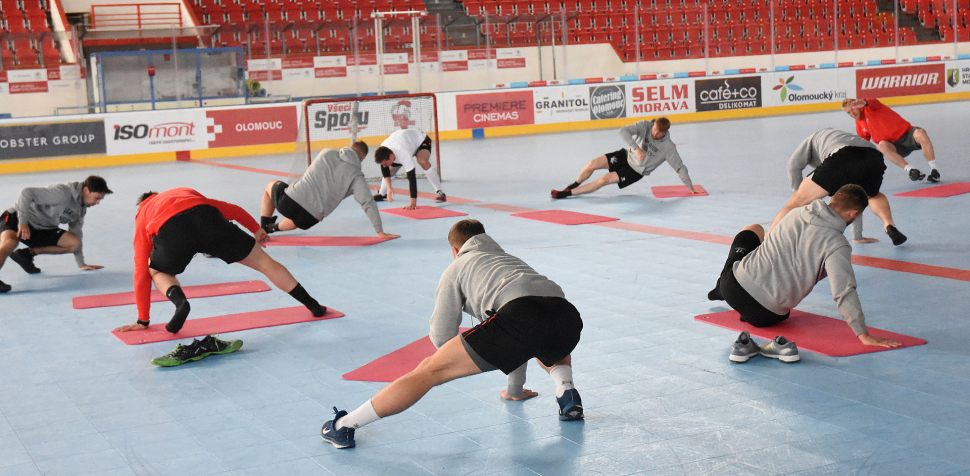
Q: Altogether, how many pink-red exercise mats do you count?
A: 9